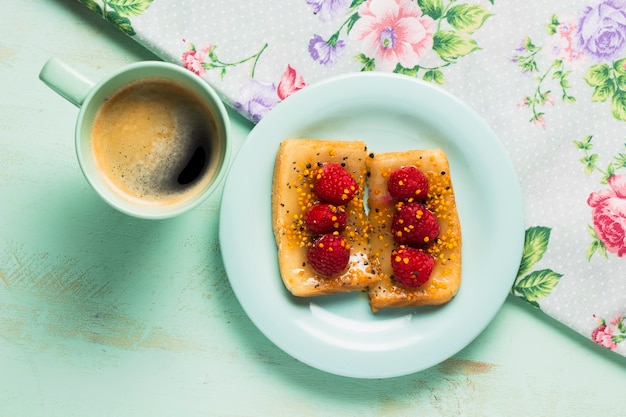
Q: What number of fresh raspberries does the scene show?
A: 6